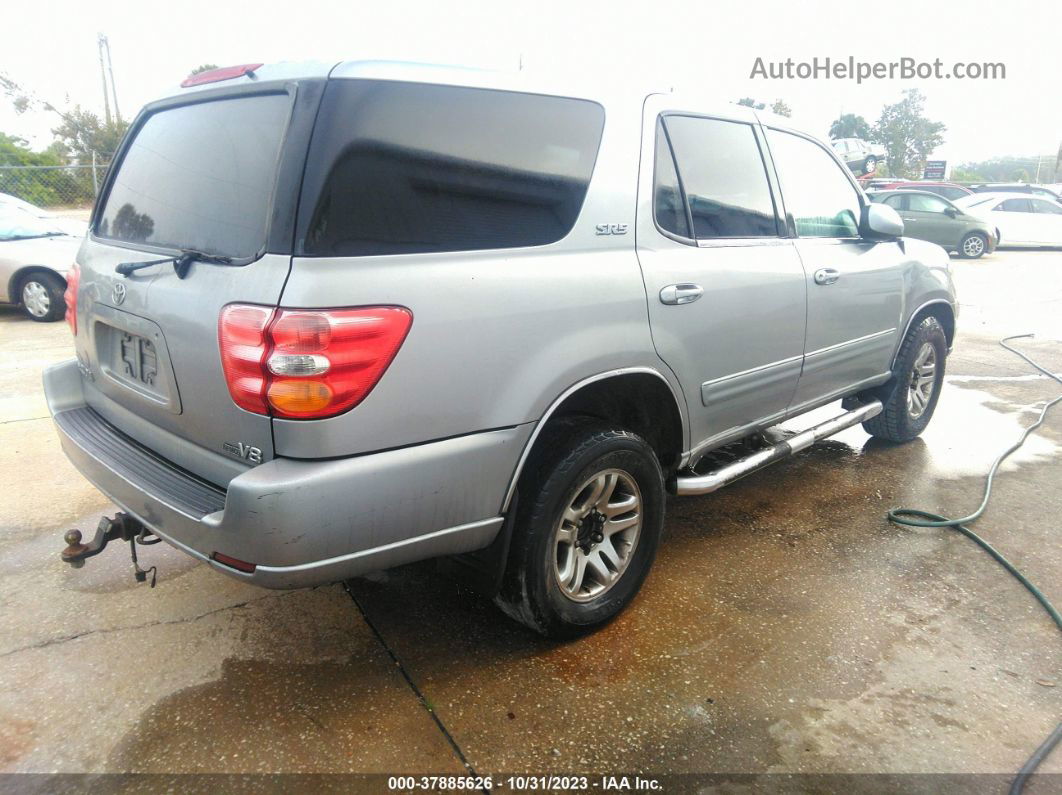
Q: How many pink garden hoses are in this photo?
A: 0